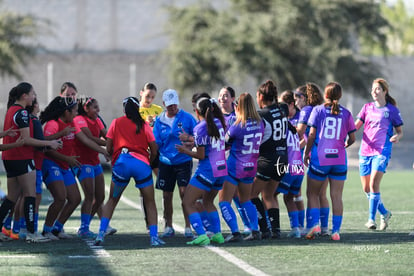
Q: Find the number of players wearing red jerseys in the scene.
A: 5